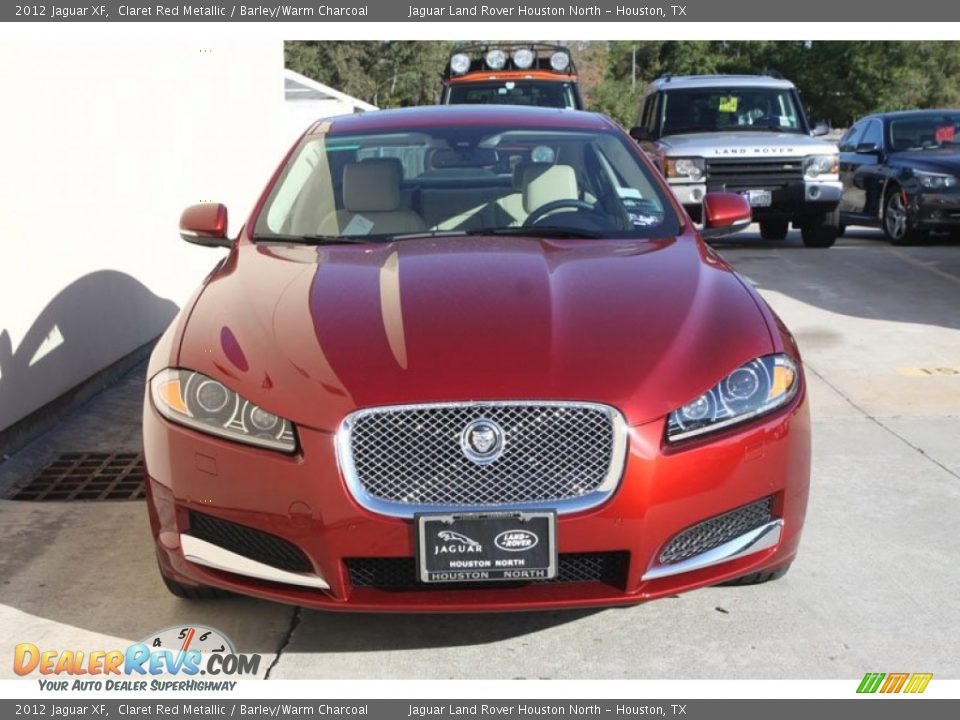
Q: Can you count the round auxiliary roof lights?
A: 4